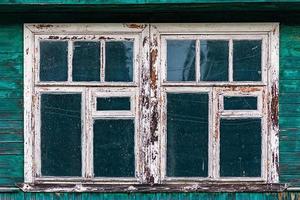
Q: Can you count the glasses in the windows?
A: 12